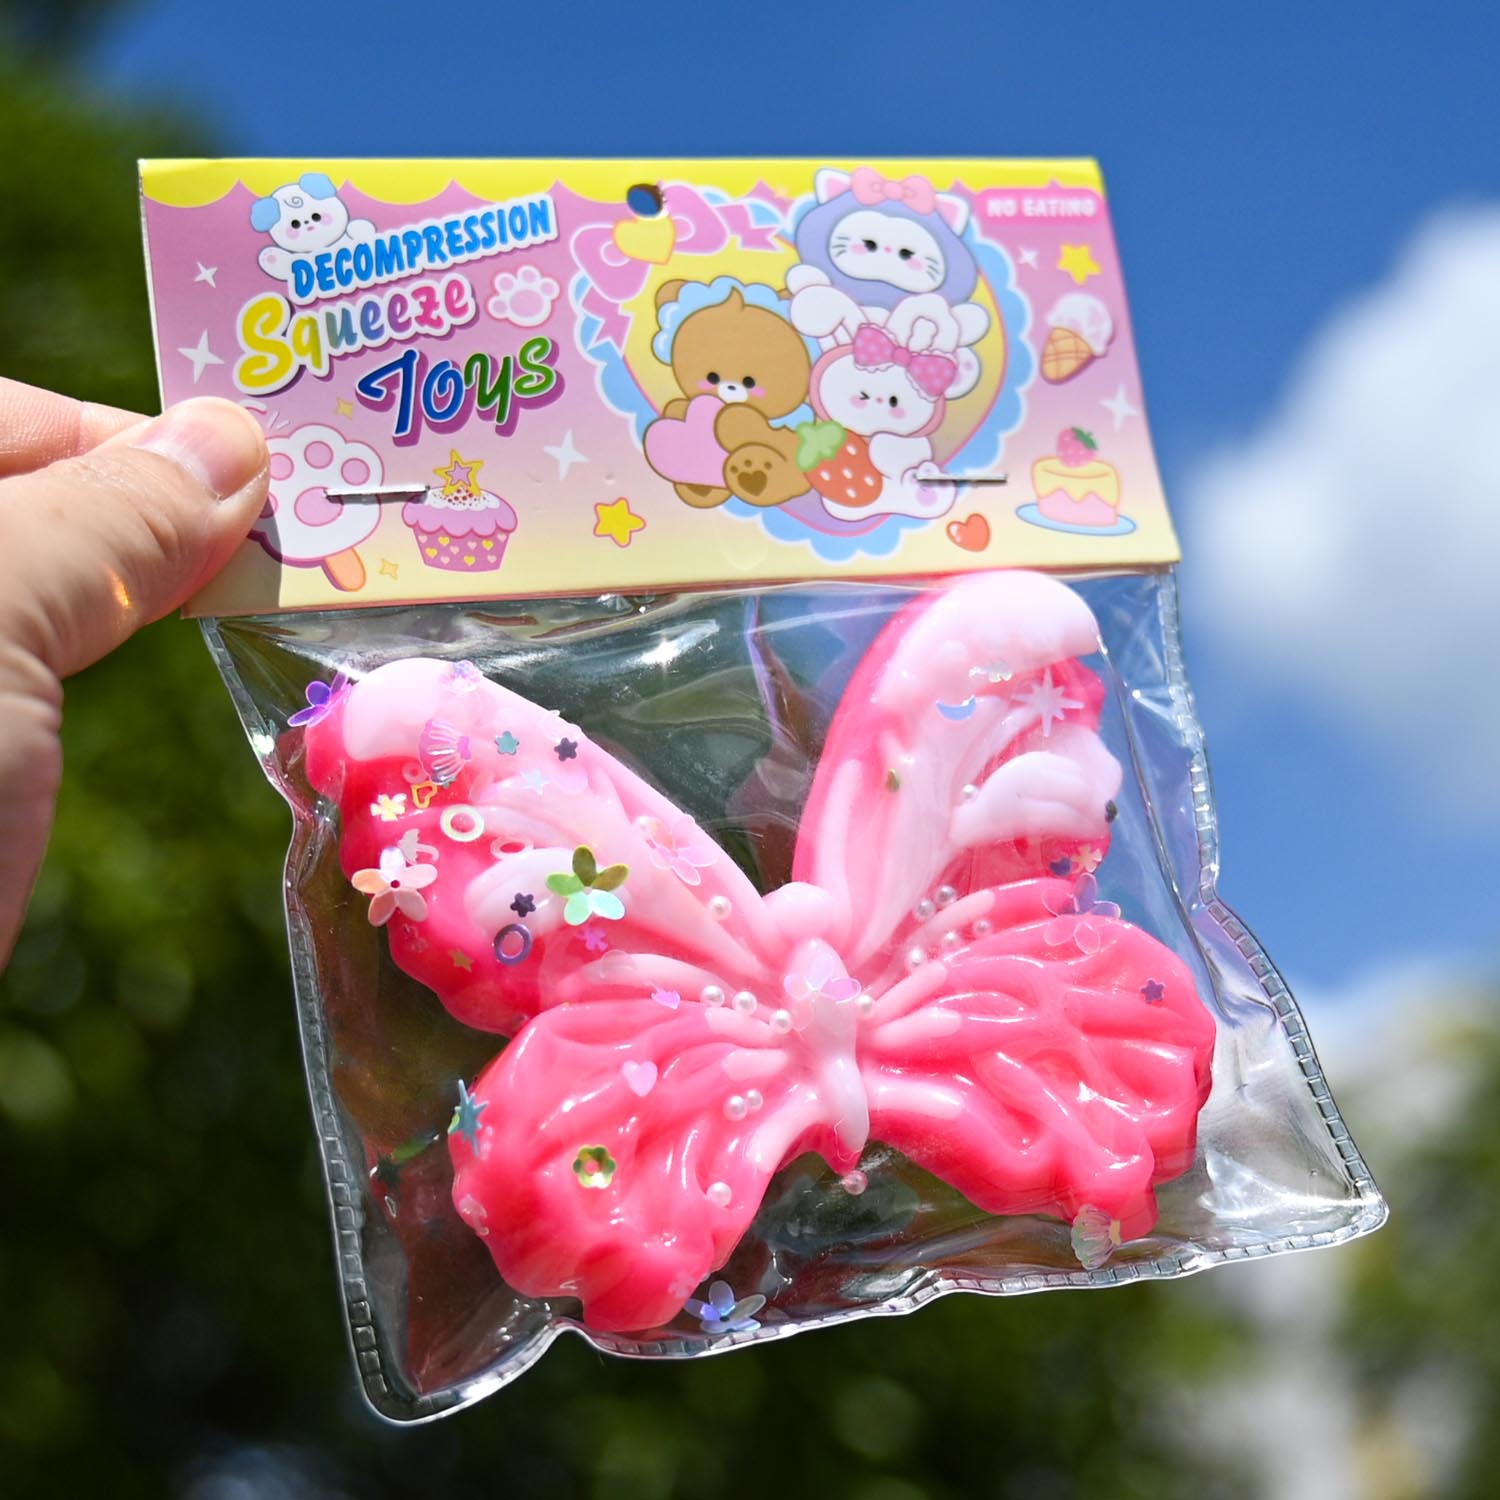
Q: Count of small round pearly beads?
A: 15